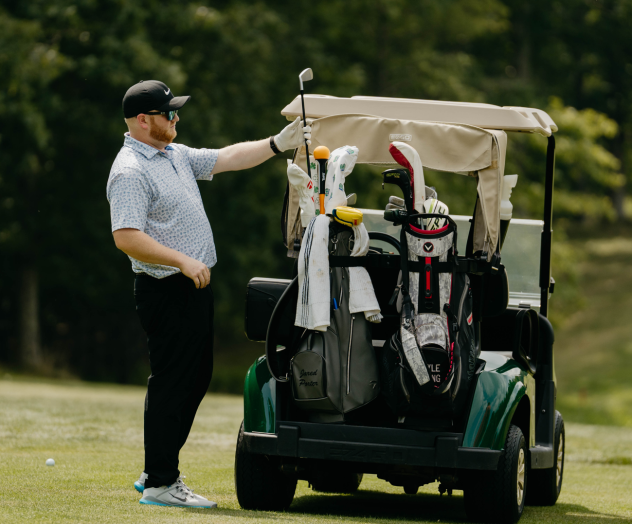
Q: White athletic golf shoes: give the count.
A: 2